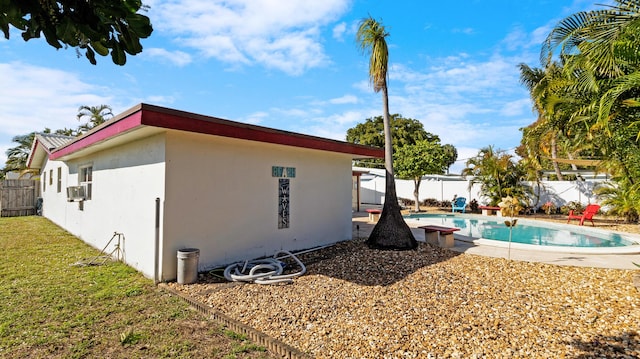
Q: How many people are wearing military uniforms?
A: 0